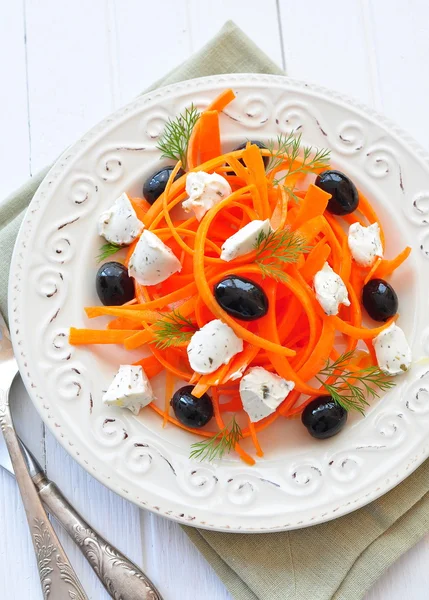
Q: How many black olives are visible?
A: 8